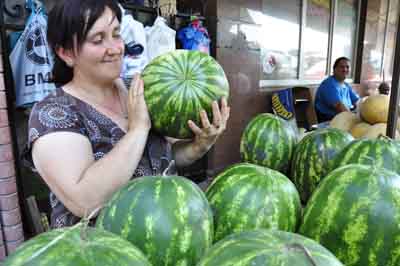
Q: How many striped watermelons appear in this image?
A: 9